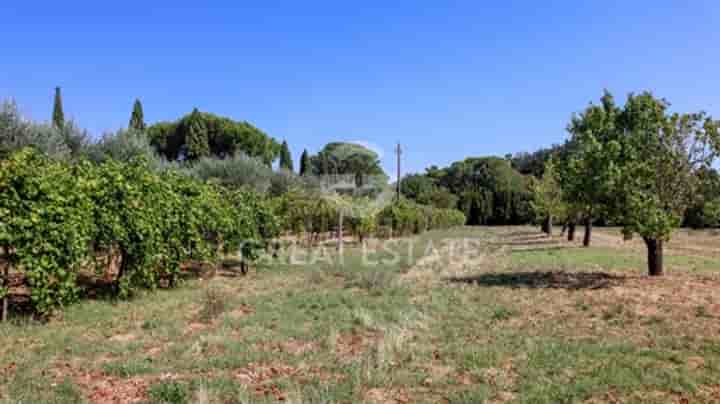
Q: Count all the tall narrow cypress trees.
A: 5